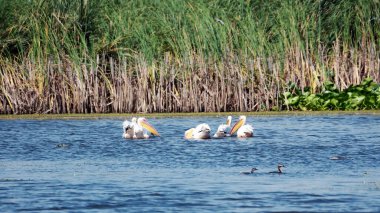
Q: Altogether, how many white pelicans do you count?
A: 5